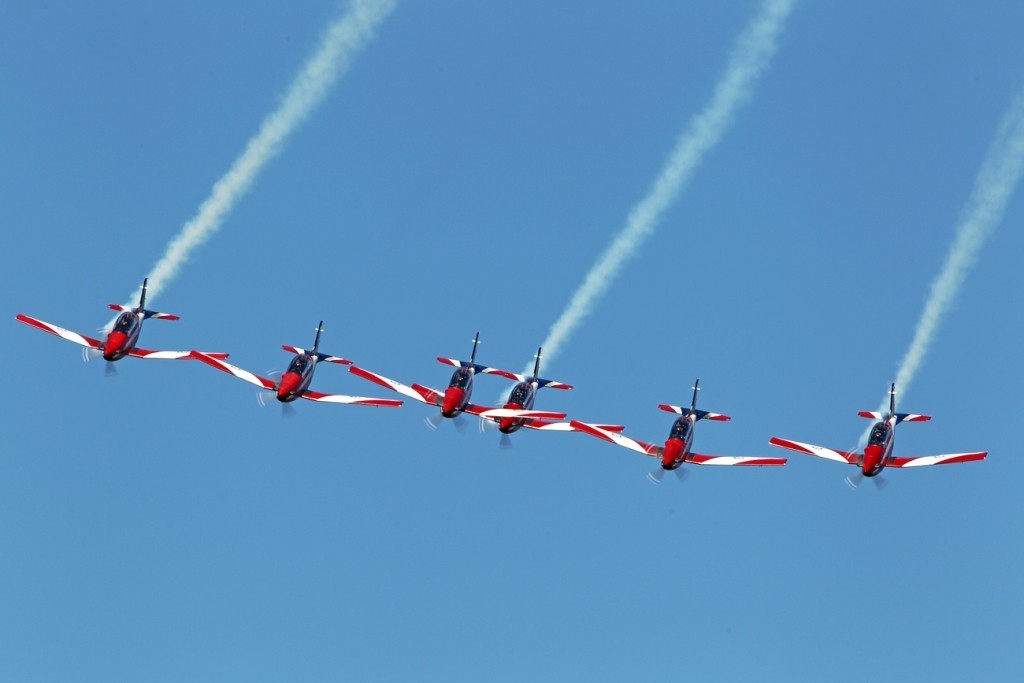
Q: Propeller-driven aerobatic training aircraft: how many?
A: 6